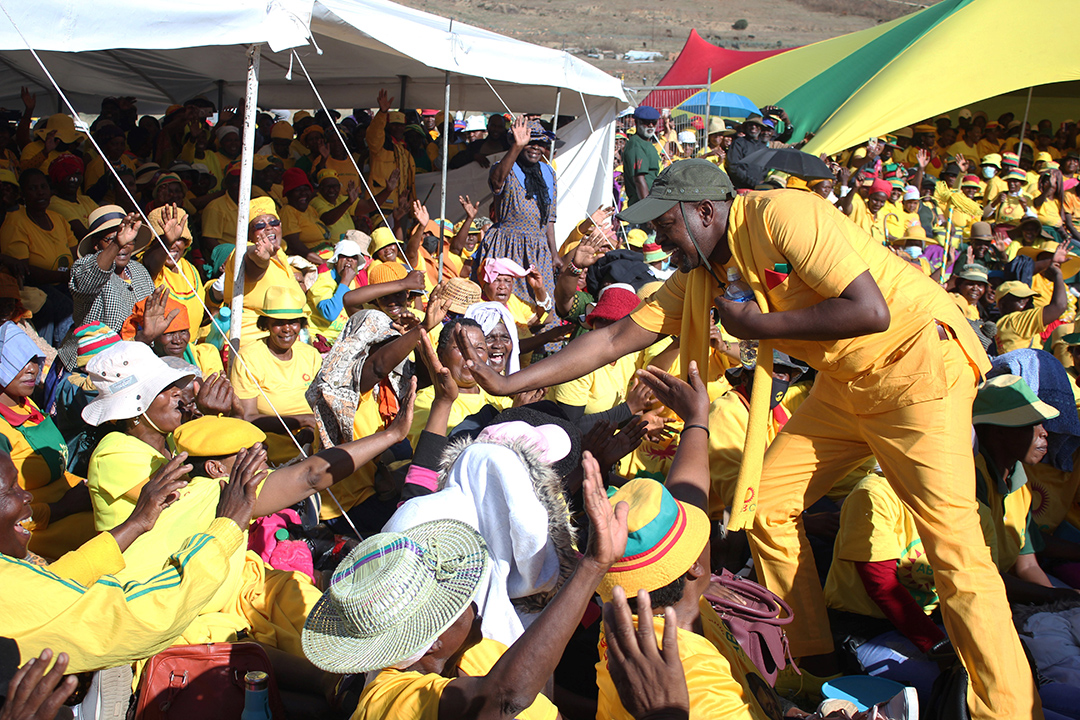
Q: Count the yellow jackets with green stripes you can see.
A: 1